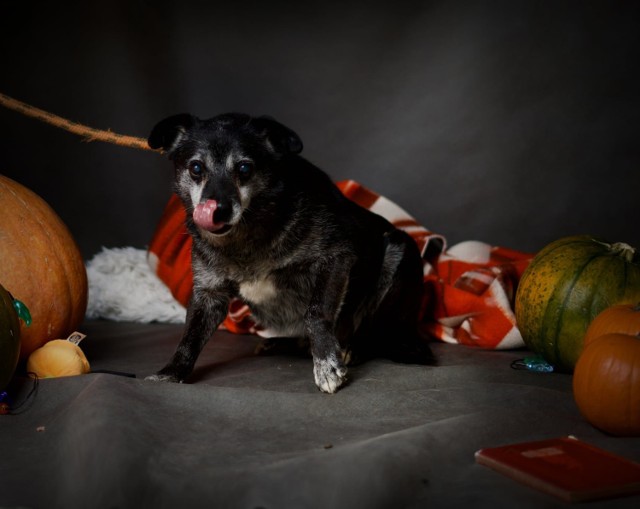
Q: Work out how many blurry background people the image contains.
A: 0